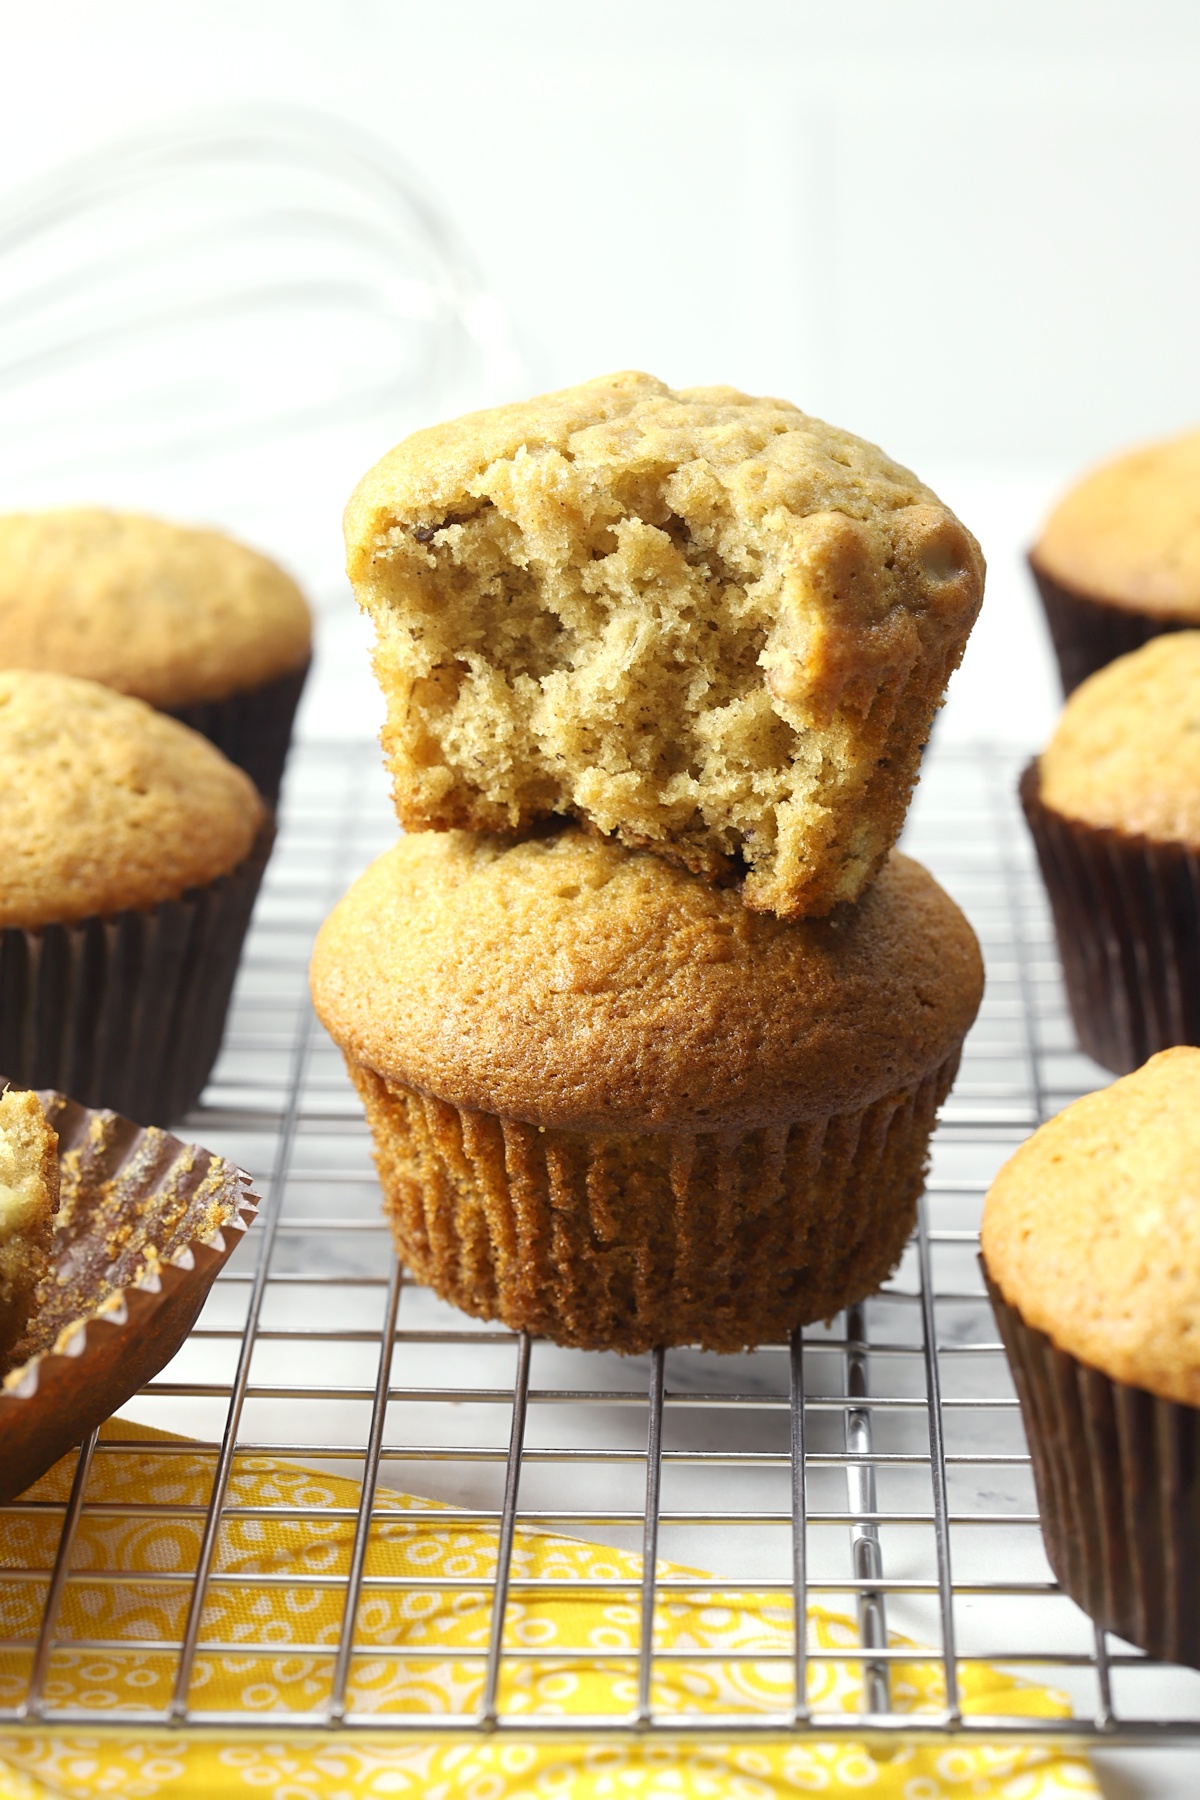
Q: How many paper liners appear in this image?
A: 6